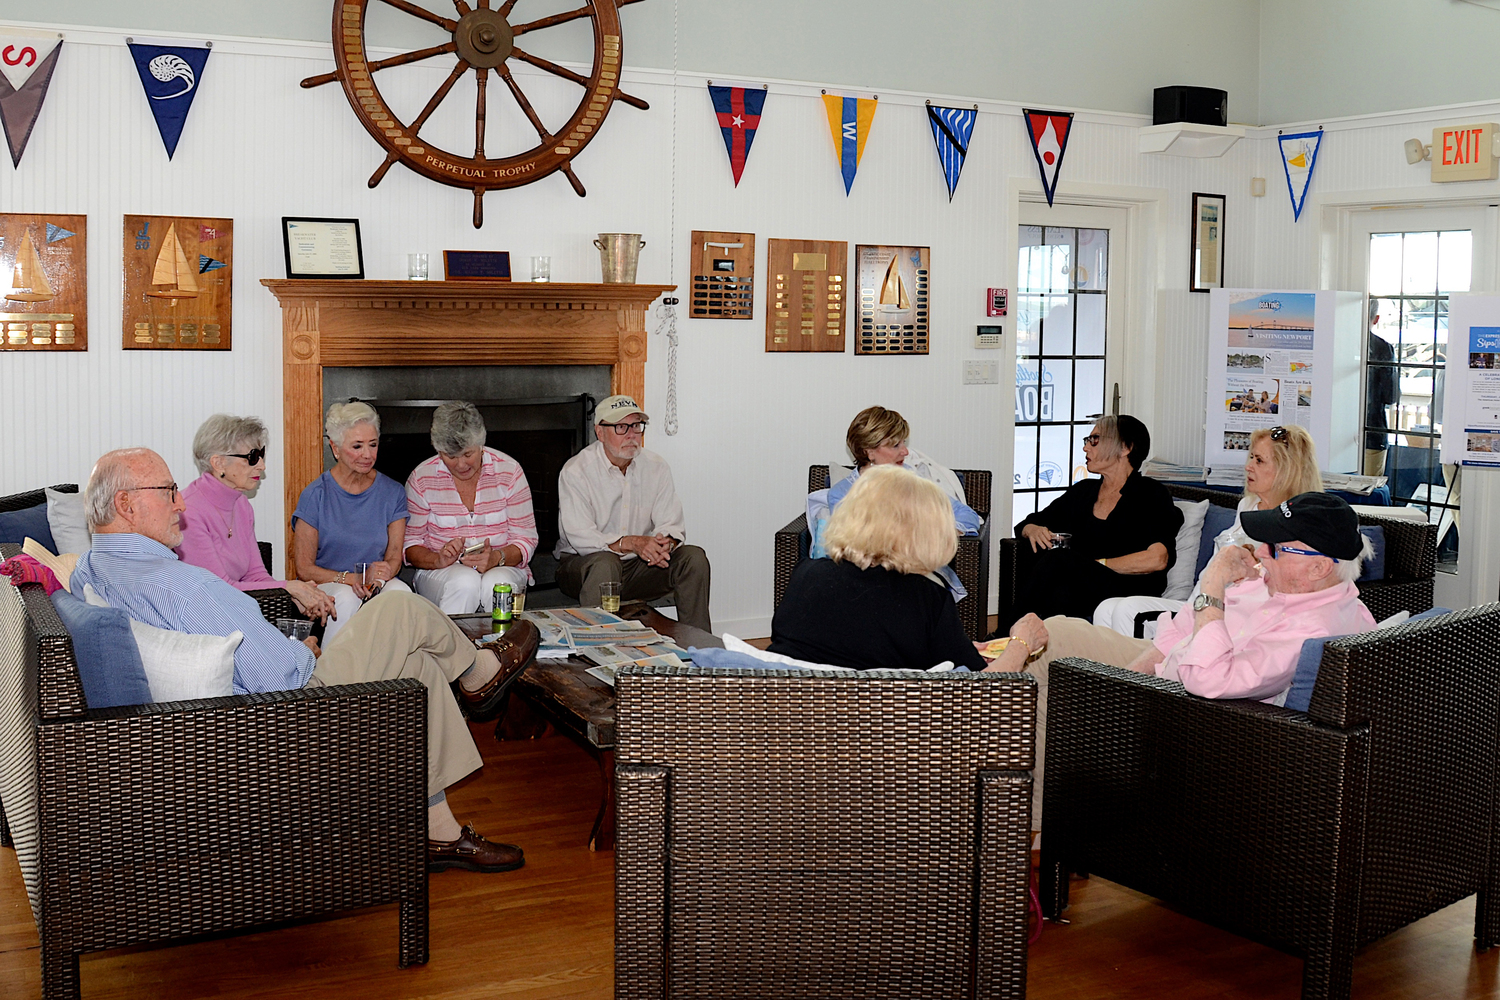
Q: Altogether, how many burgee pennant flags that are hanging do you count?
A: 7